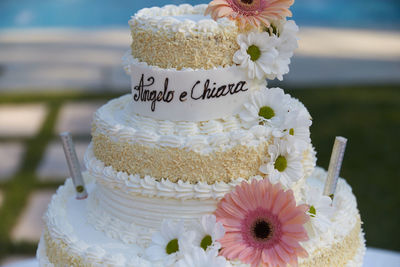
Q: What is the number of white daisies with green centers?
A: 7